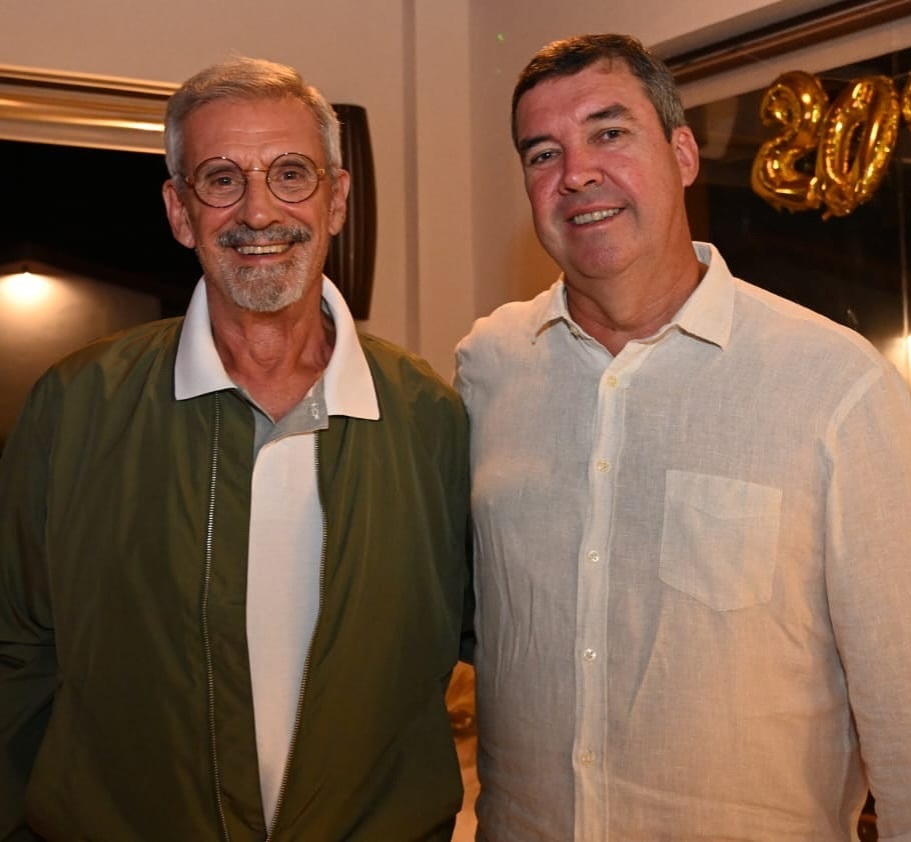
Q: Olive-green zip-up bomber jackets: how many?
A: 1